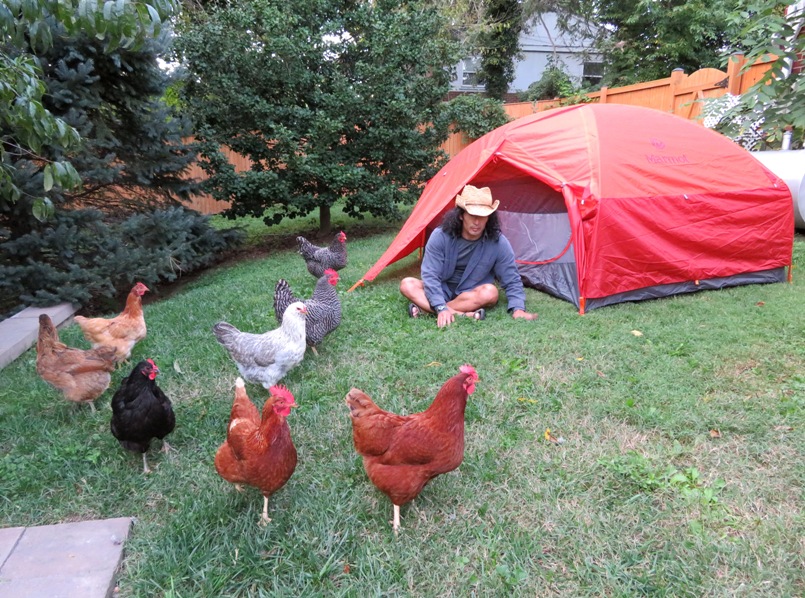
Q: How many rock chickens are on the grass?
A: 2